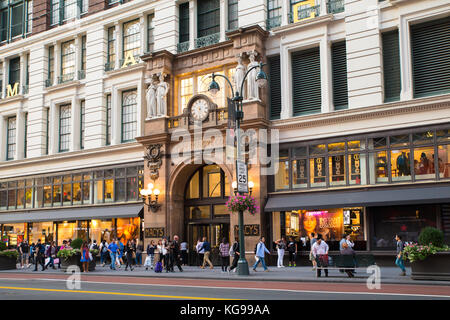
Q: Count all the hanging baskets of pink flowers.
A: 1